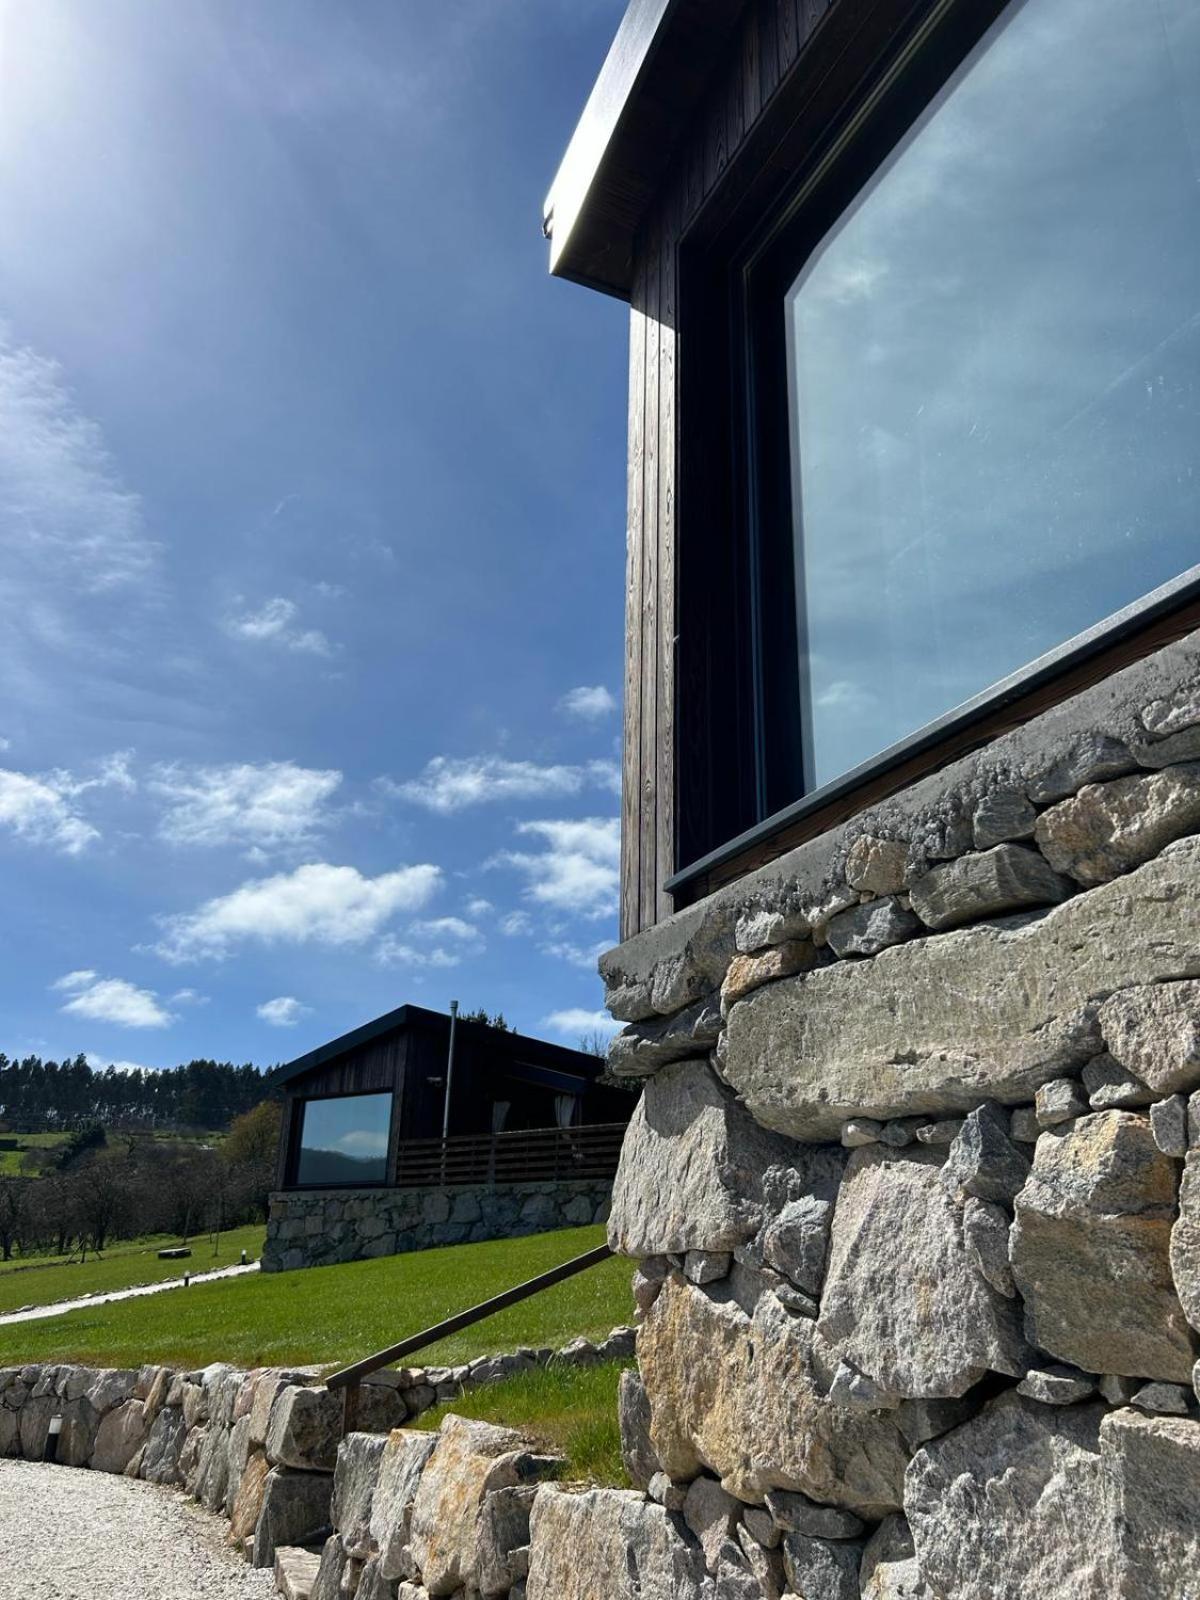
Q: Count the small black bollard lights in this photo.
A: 3